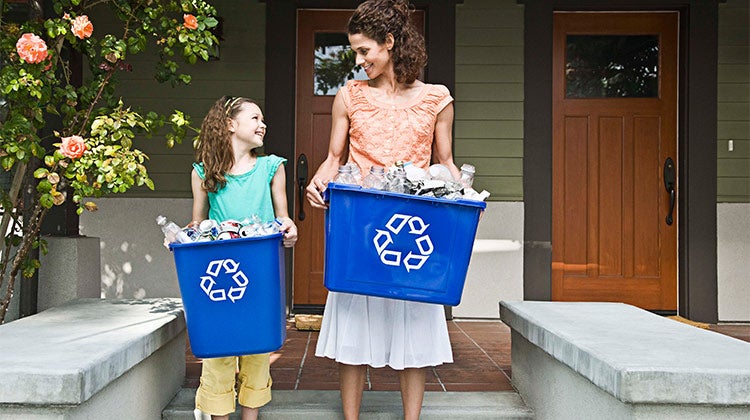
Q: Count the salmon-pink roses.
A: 4